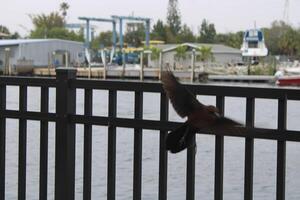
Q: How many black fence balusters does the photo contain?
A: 11